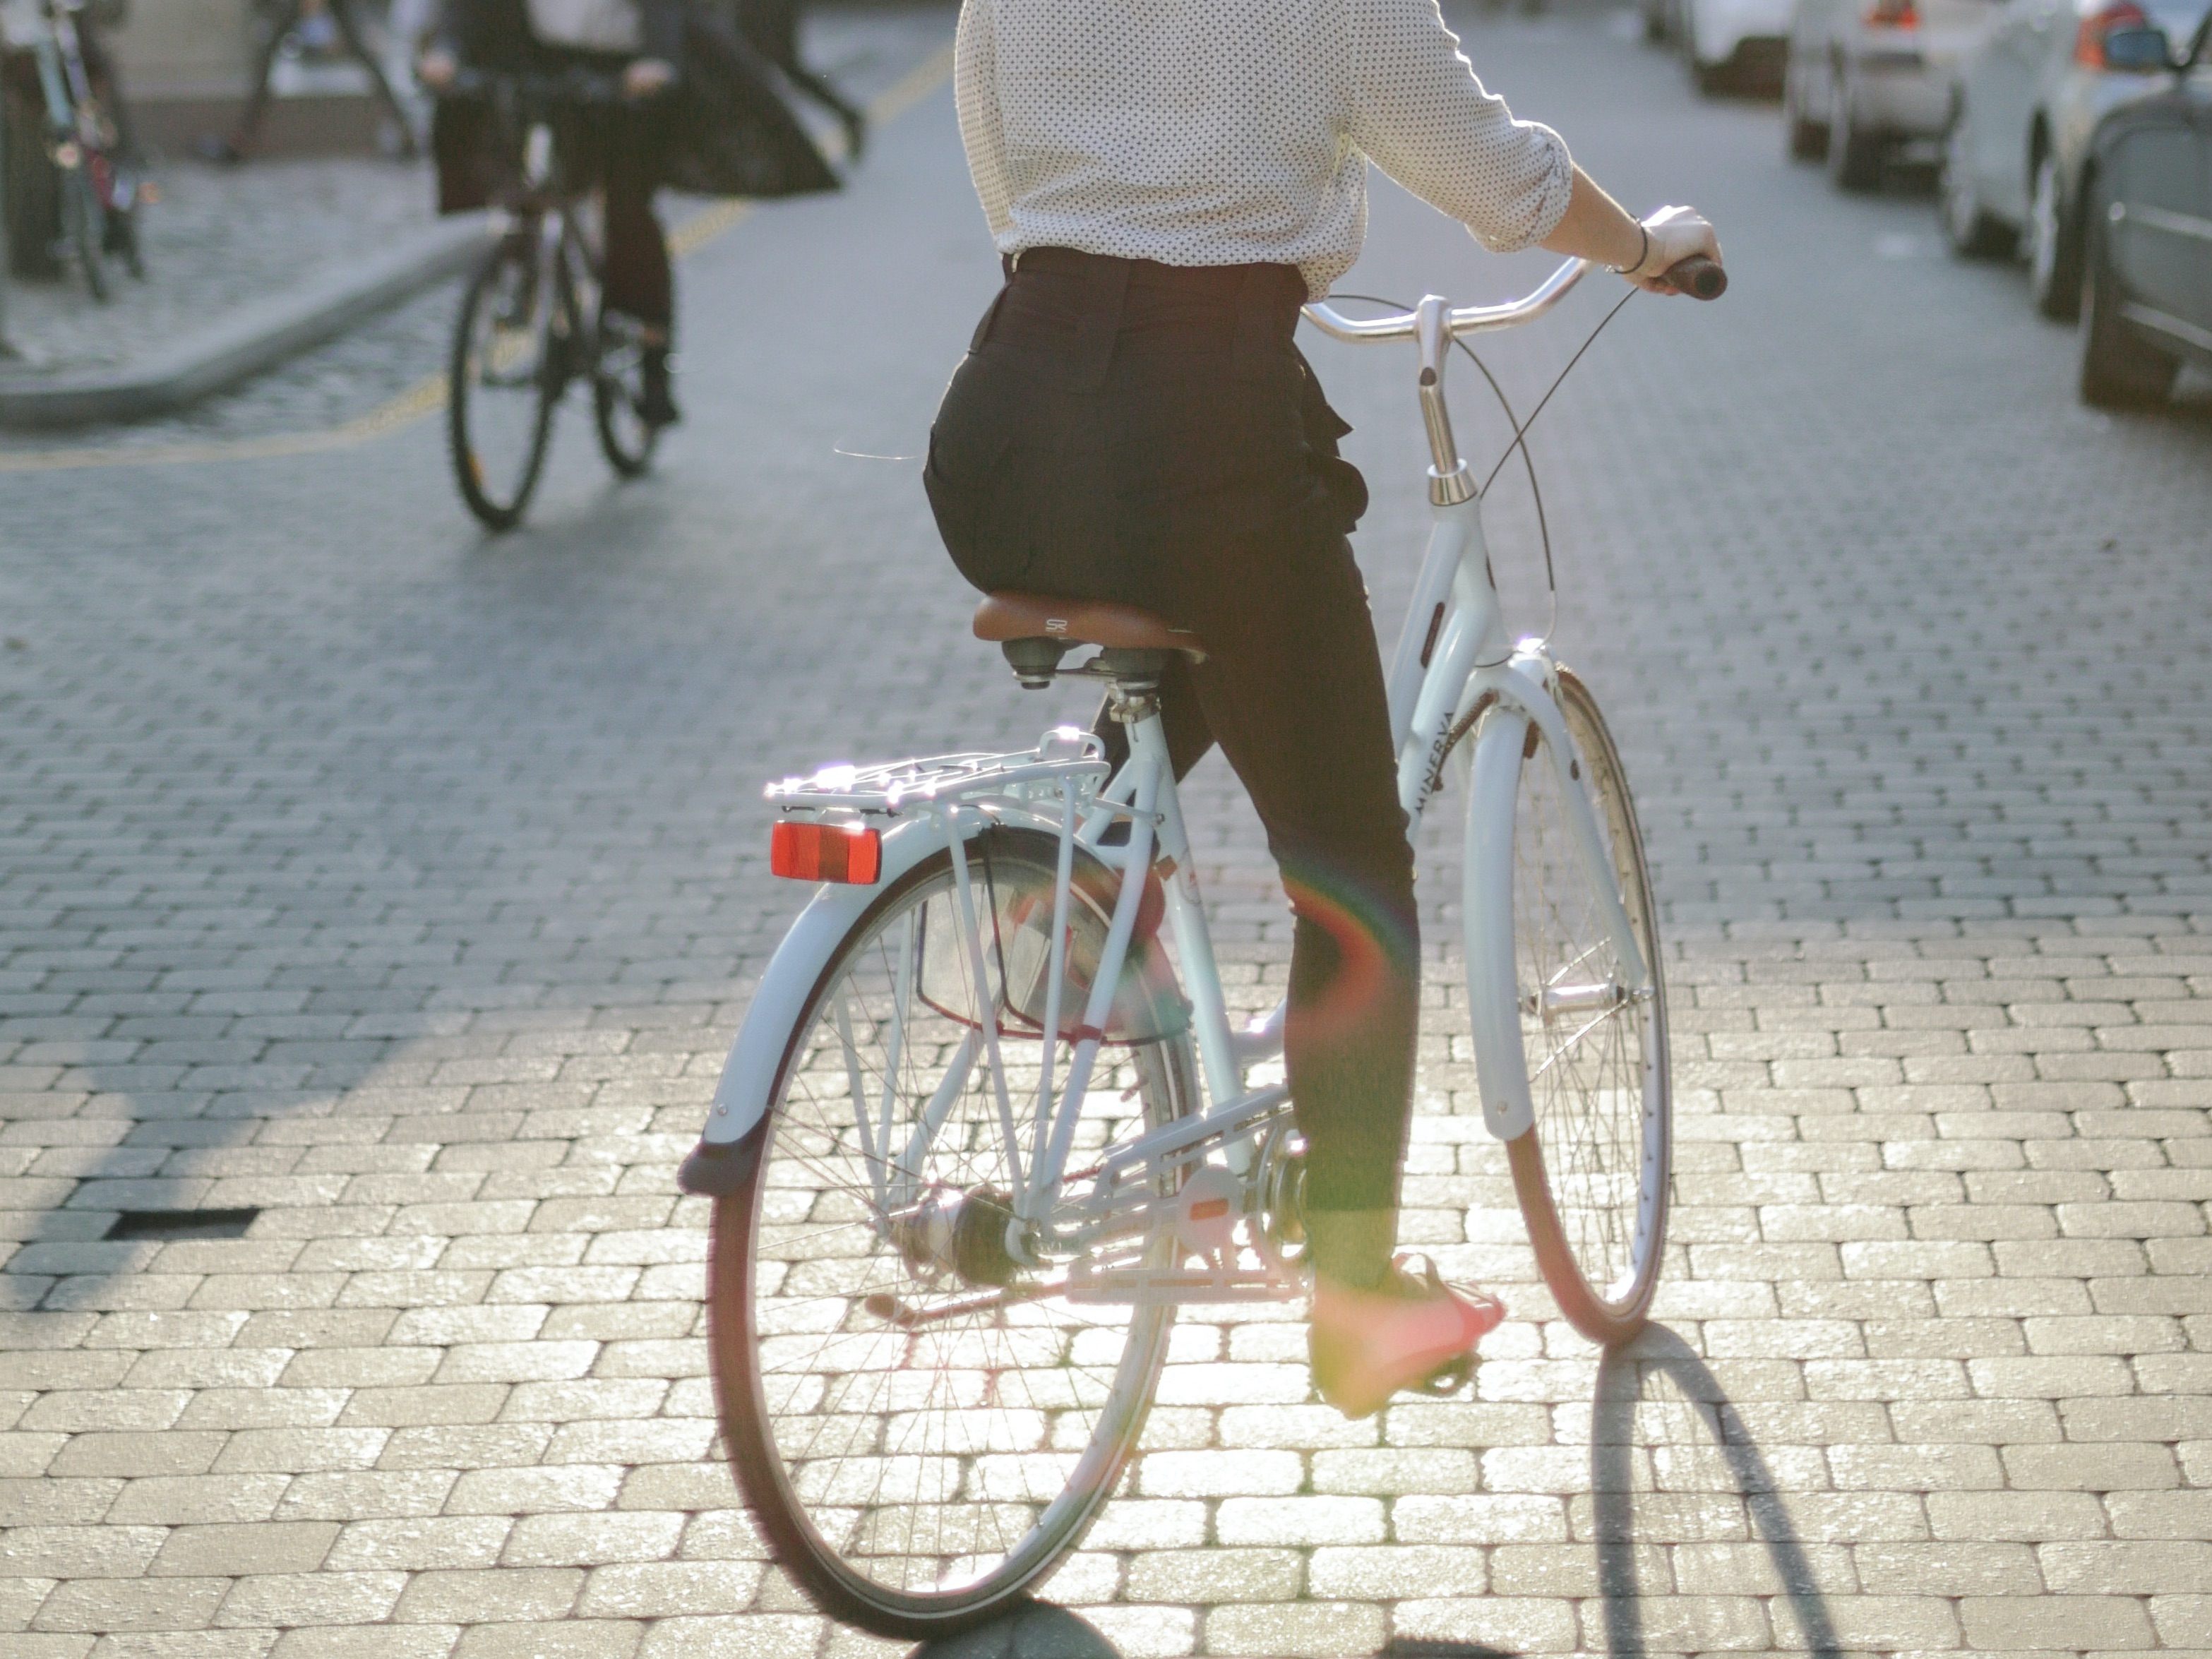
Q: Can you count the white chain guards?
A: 1